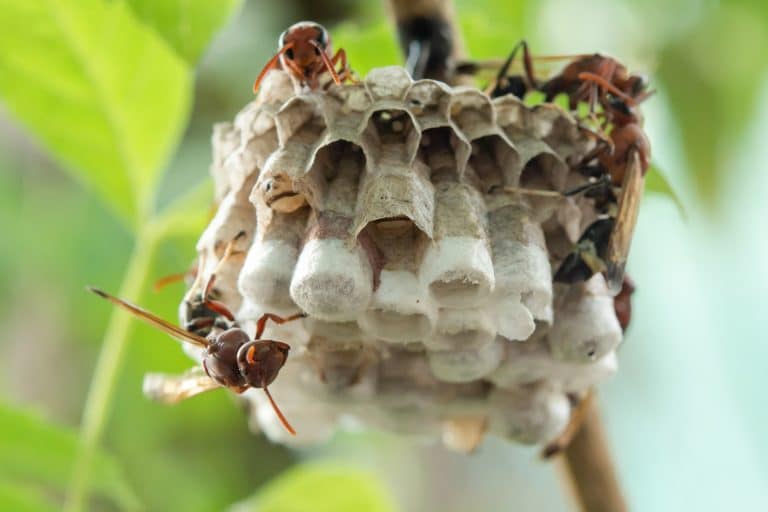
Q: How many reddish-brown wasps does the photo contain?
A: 4